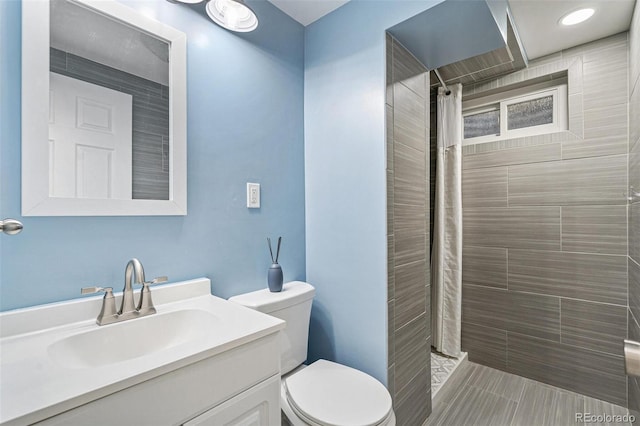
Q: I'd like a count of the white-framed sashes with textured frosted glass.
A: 2